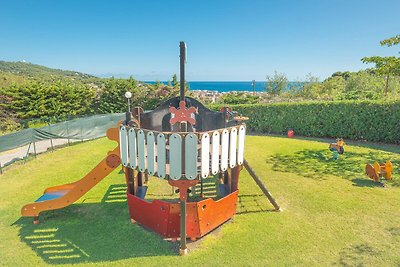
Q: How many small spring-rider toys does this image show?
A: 2